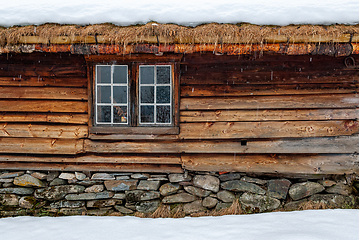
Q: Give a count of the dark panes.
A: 12